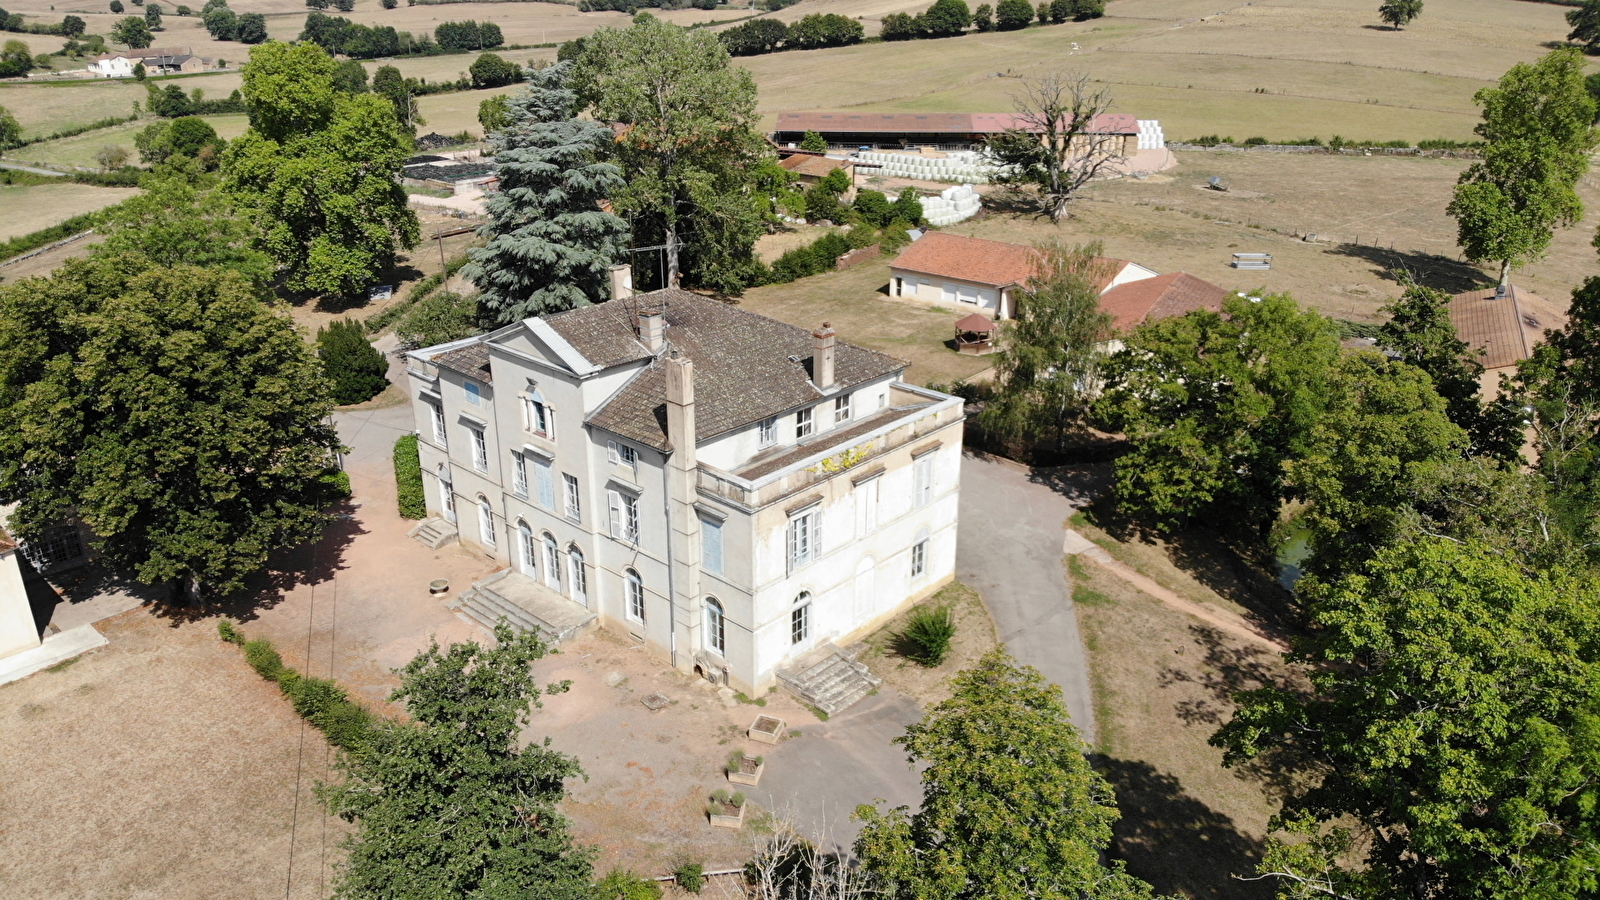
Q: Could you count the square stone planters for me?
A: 3